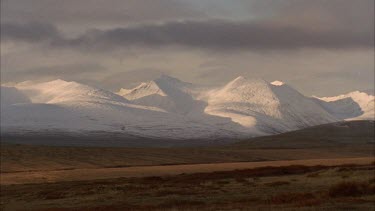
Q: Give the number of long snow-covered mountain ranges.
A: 1